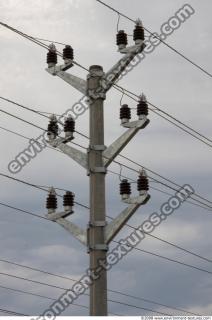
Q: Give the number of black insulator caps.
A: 12